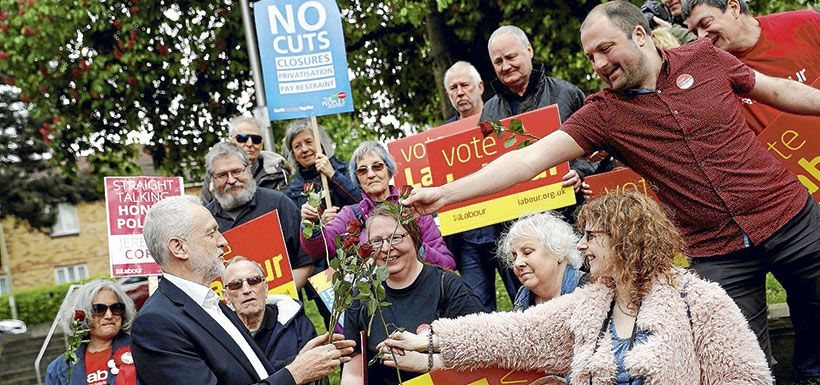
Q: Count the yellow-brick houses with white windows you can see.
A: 1